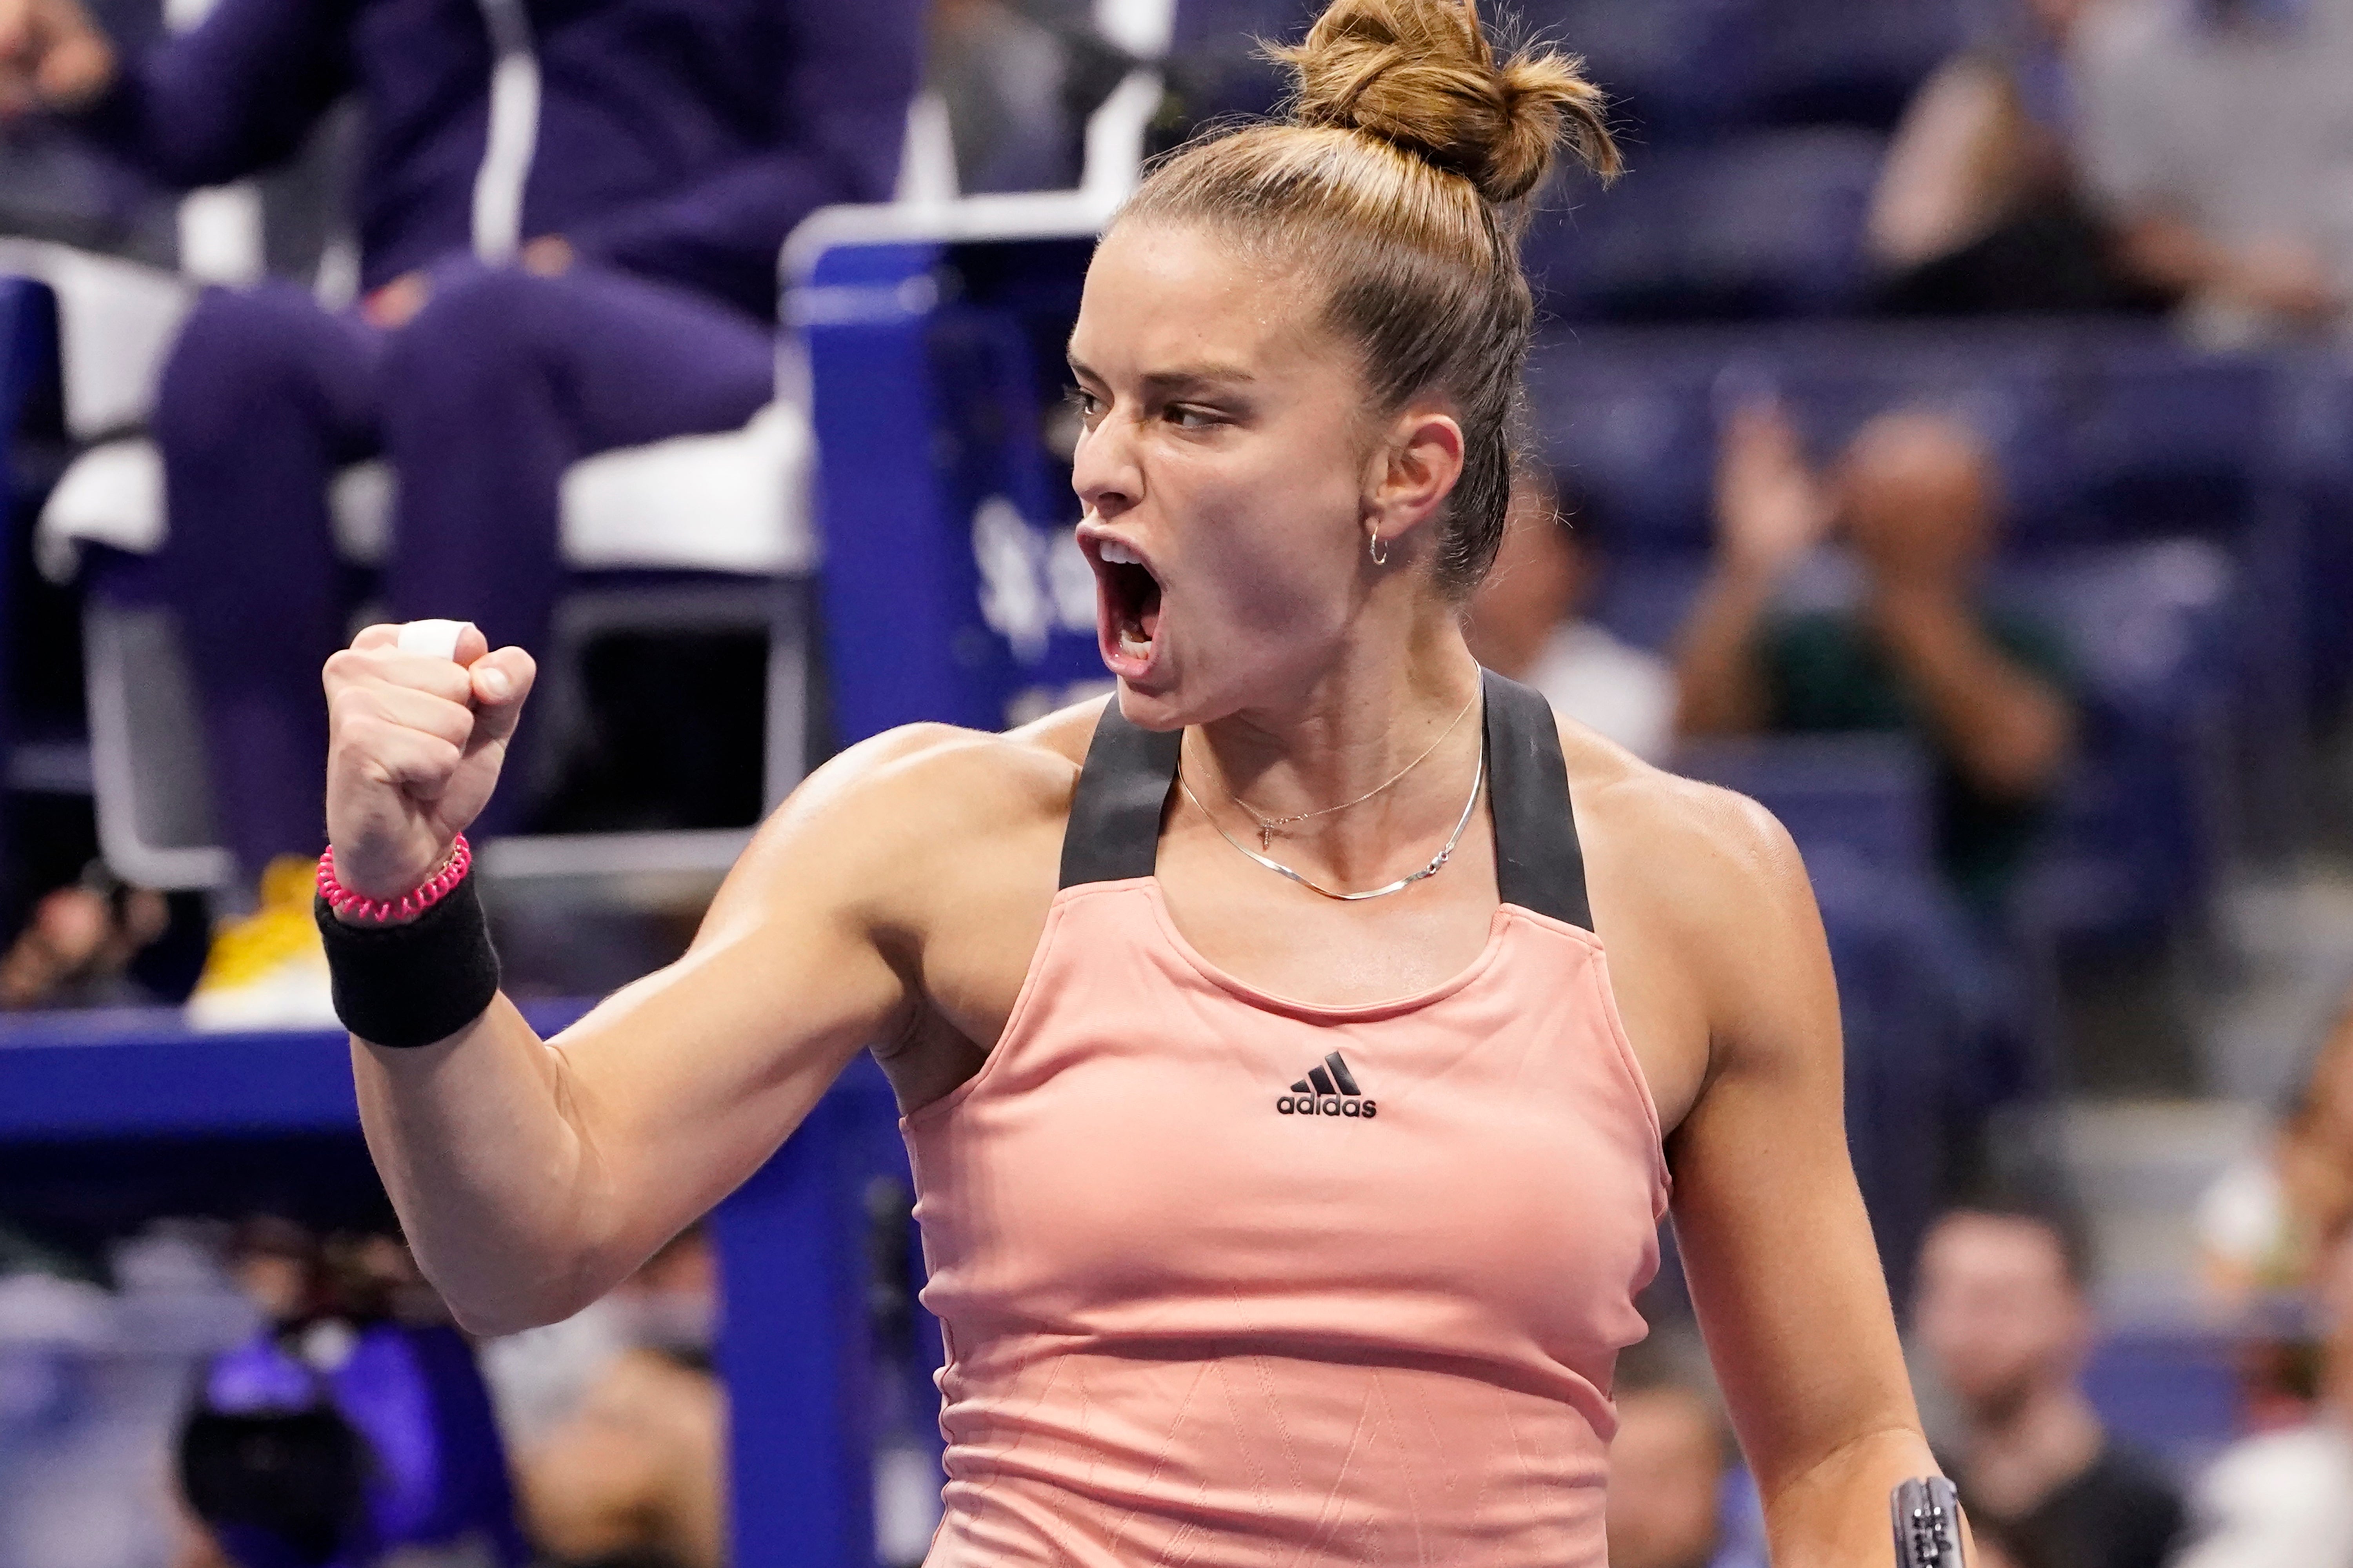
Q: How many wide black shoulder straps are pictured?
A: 2